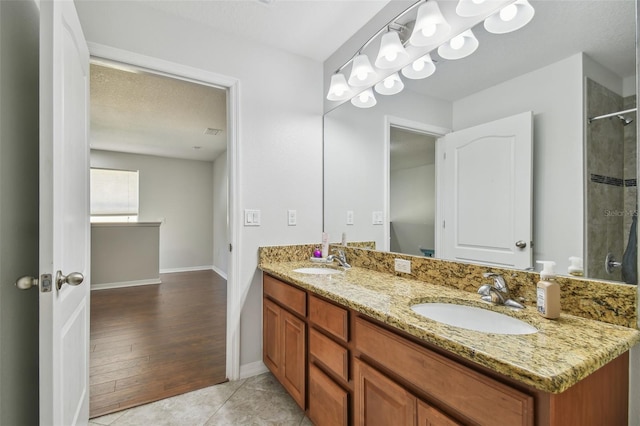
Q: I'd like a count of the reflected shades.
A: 5